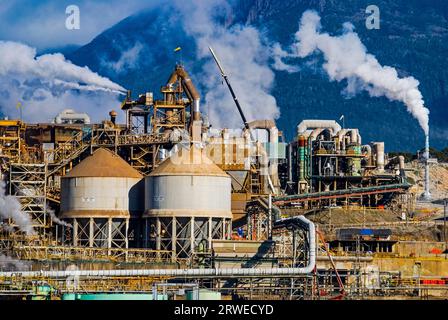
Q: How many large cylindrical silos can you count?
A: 2